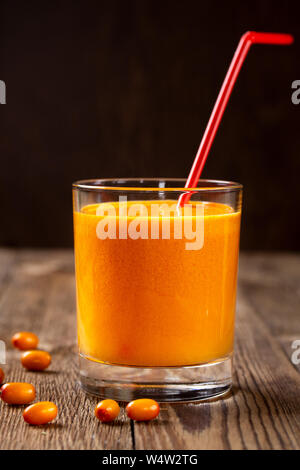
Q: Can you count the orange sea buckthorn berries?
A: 7